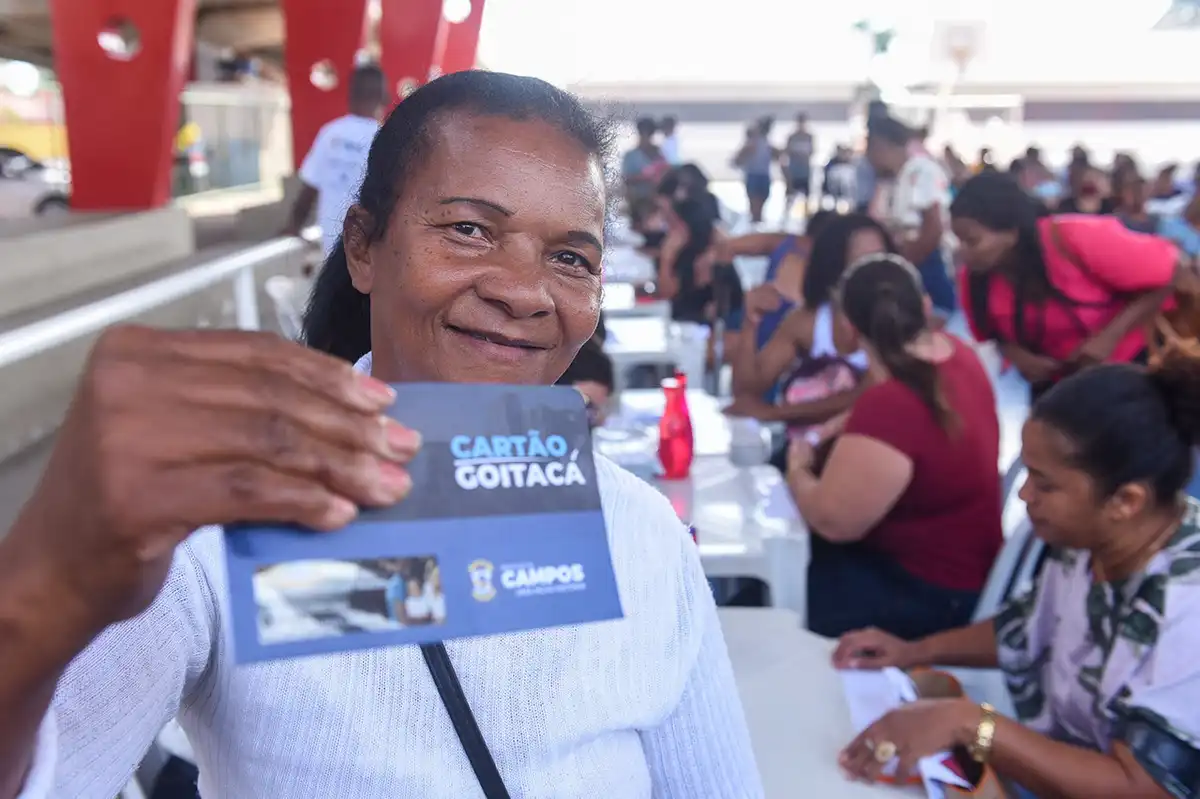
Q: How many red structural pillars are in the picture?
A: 4